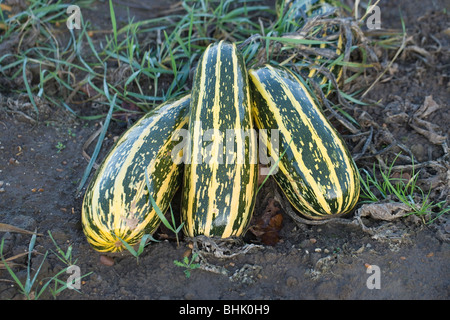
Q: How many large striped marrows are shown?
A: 3